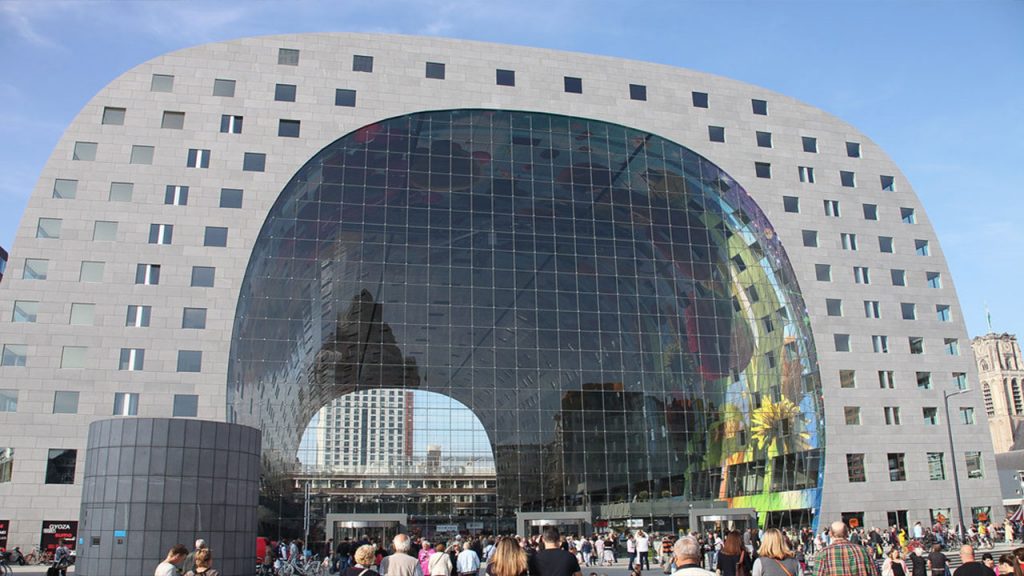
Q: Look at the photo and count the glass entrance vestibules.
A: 3